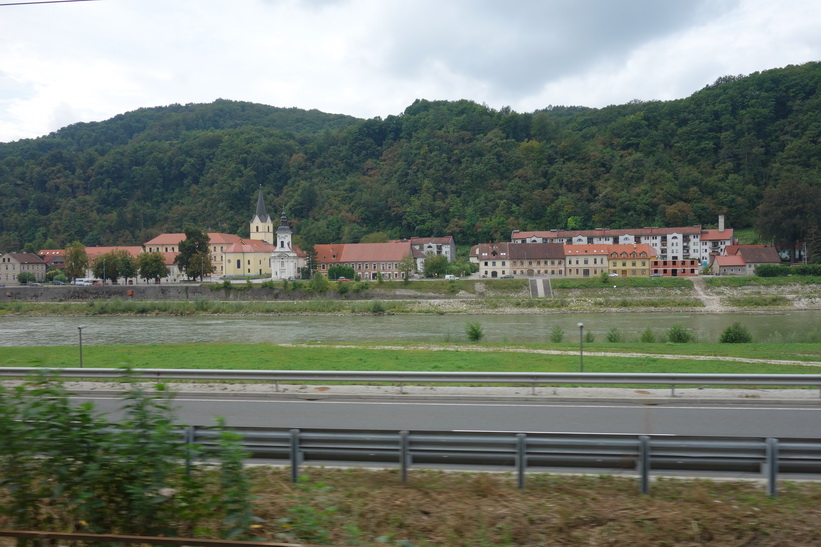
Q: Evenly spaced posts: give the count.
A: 6